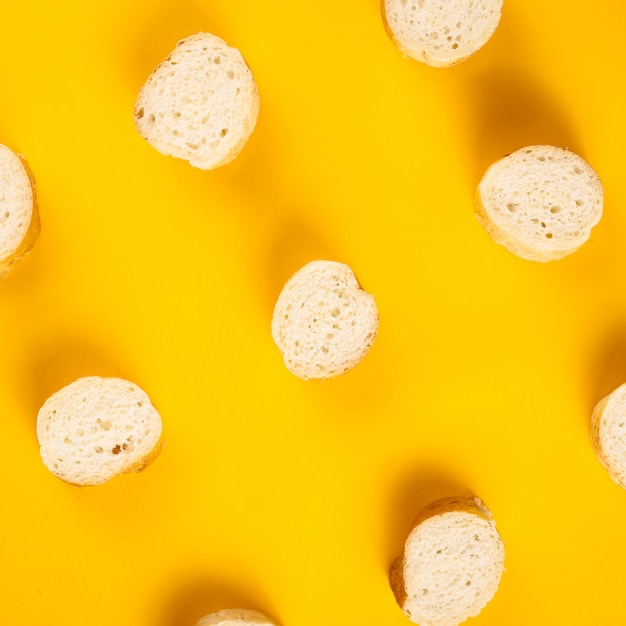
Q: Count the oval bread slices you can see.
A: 9